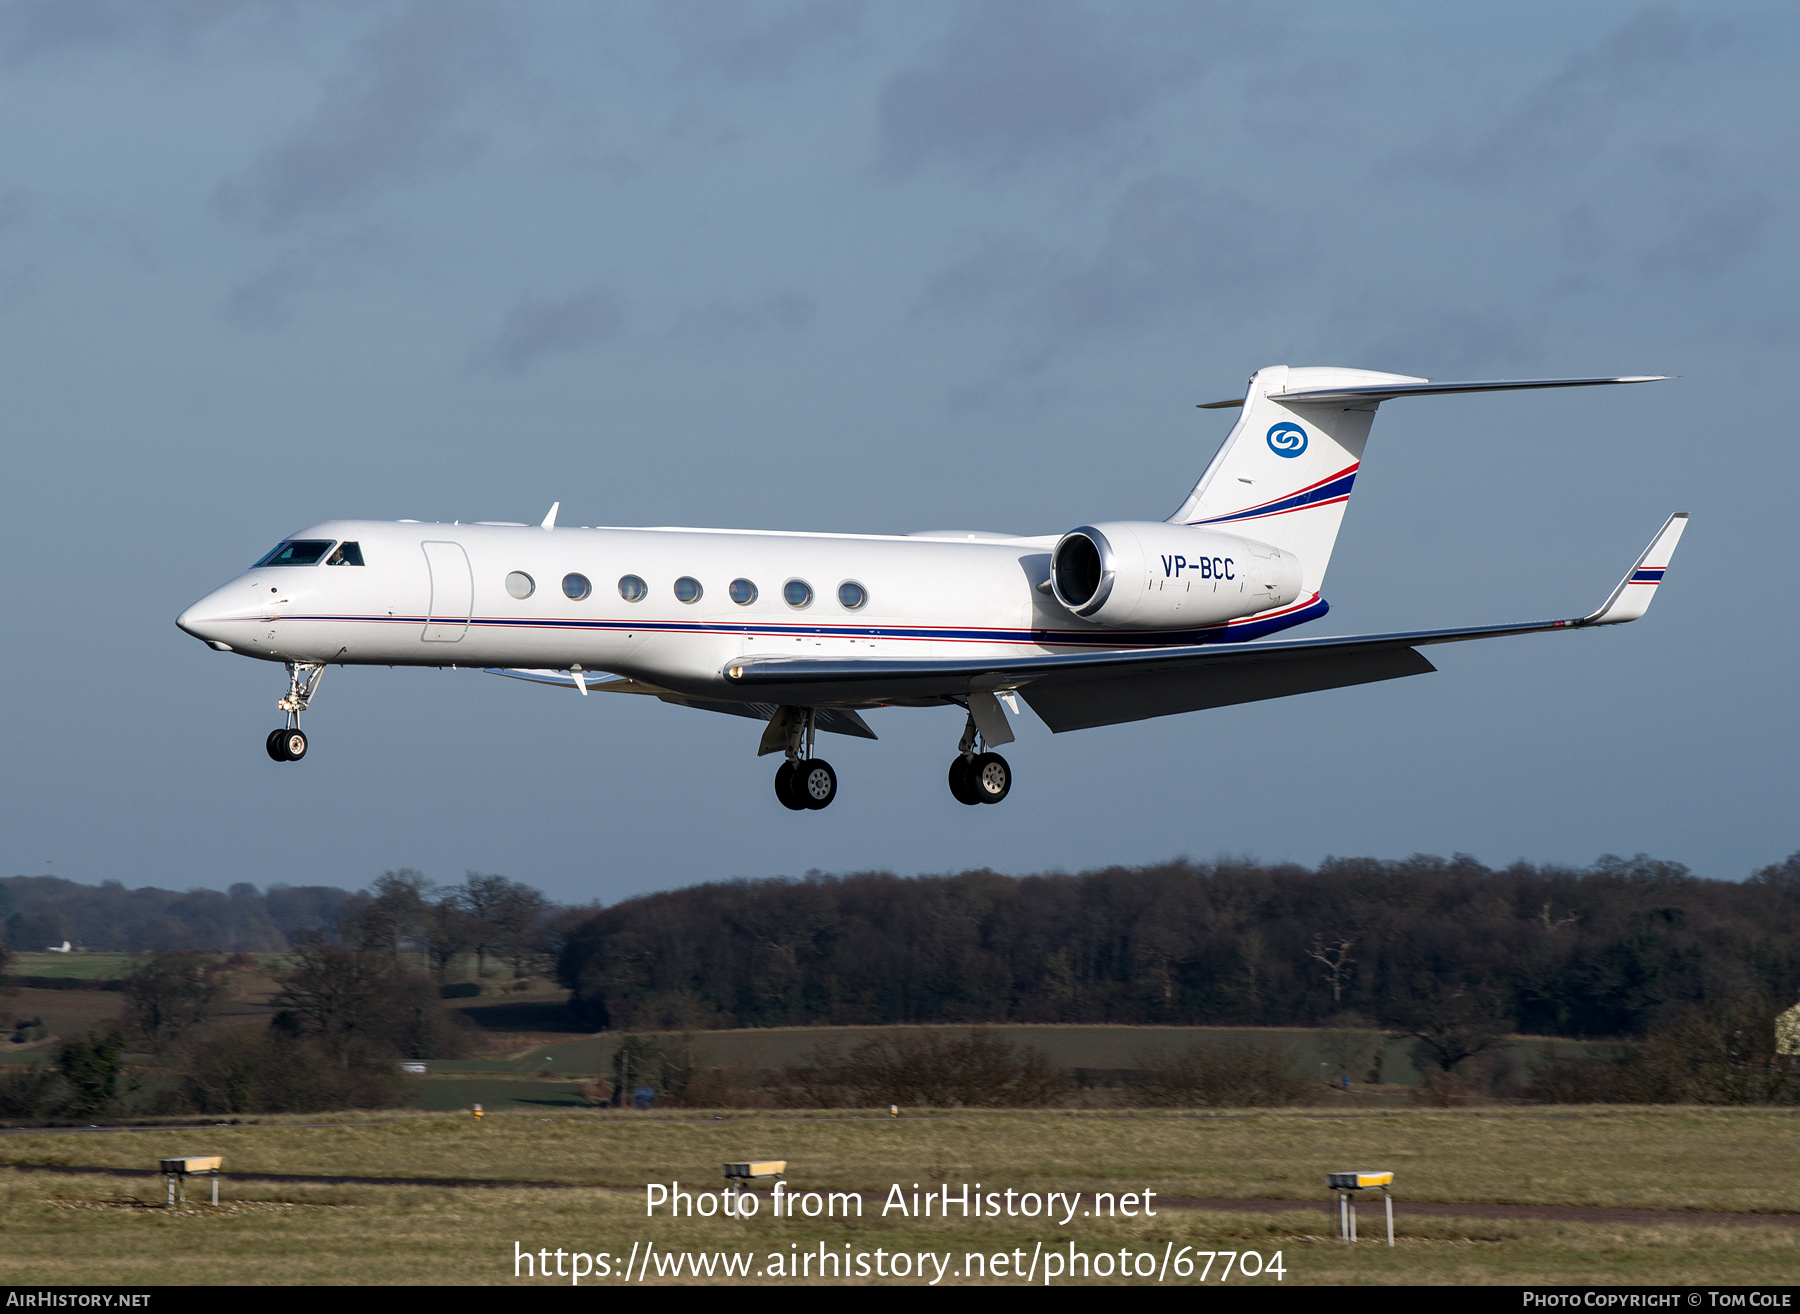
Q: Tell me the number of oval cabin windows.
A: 7